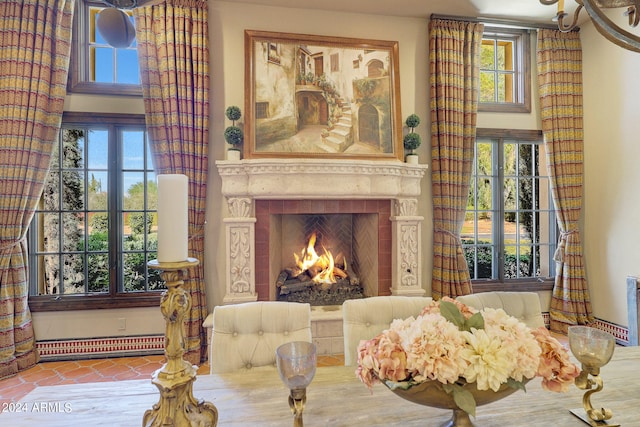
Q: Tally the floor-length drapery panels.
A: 4